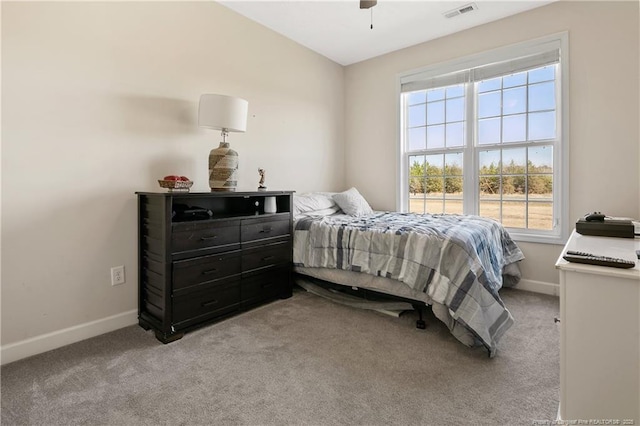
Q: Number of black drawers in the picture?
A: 6